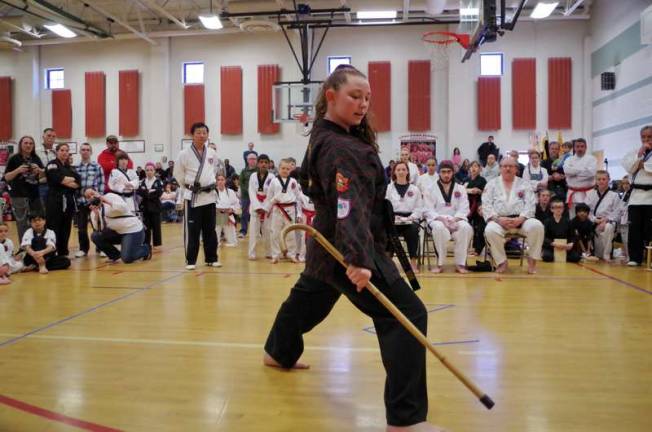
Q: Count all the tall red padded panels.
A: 12